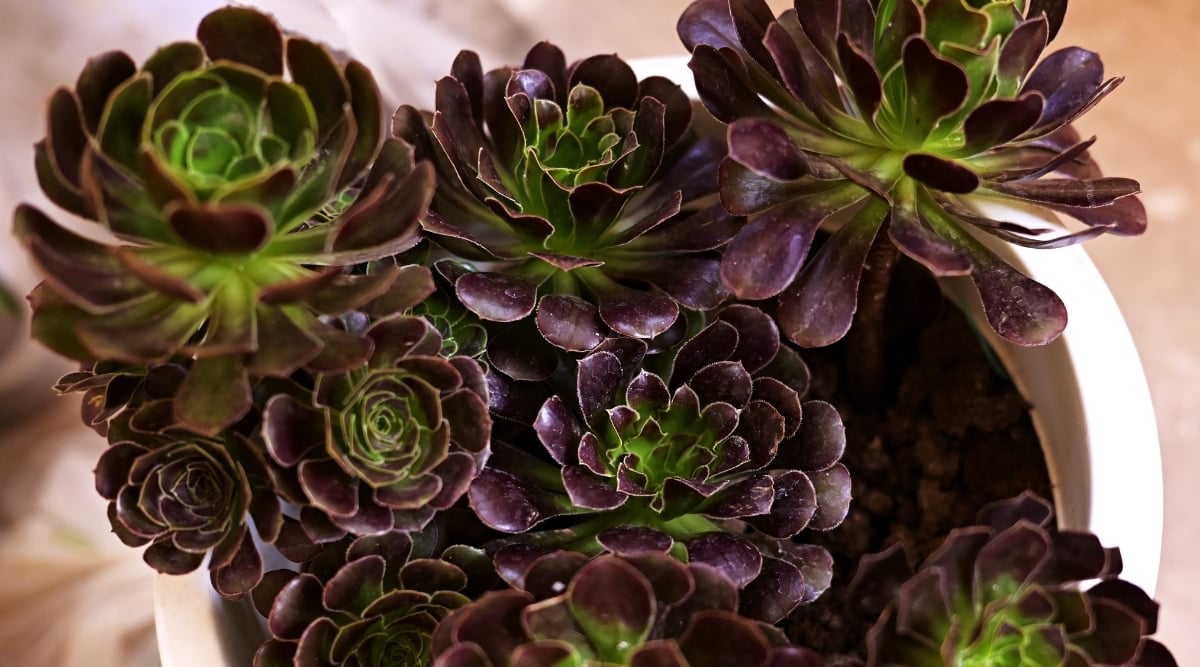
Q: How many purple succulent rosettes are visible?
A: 9